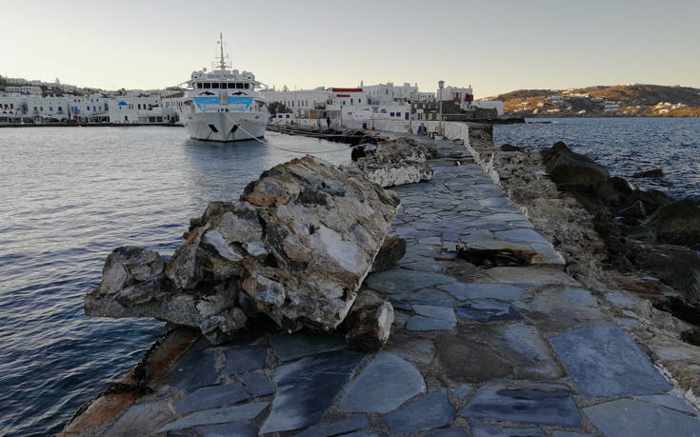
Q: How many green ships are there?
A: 0